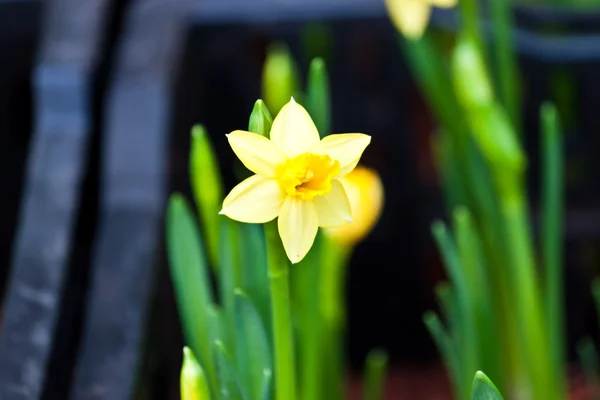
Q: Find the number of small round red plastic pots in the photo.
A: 0